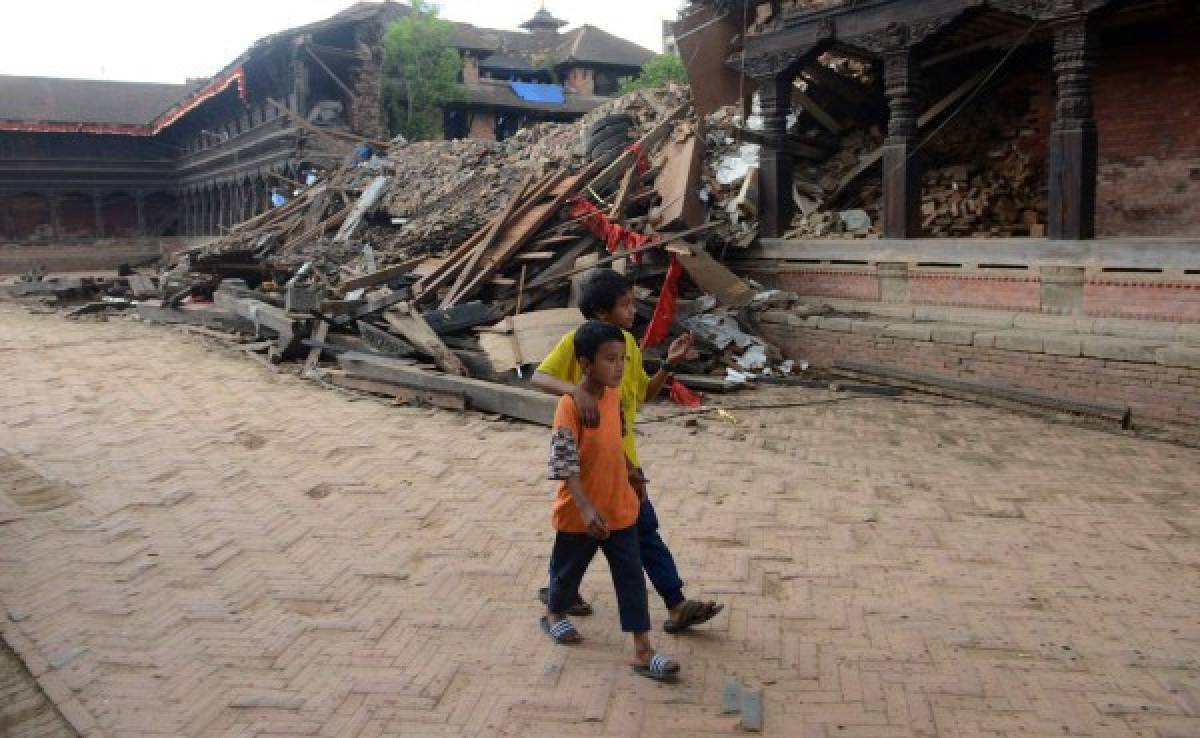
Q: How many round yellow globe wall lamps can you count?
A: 0